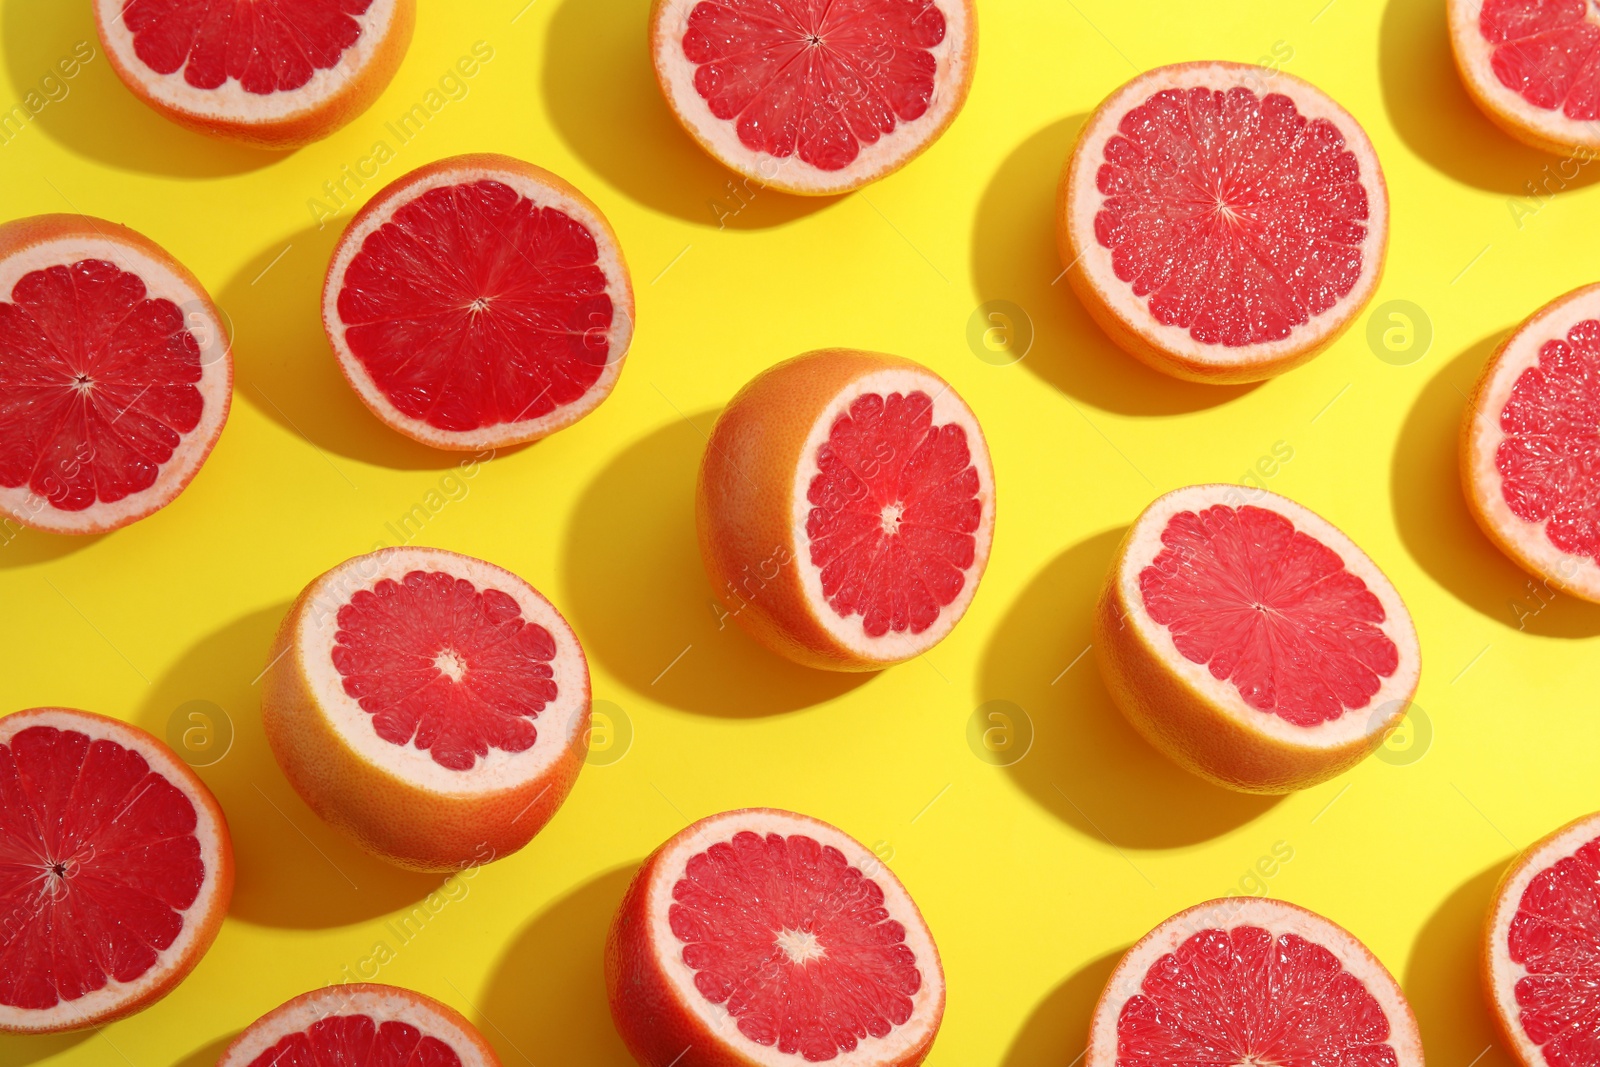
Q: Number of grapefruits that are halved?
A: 15